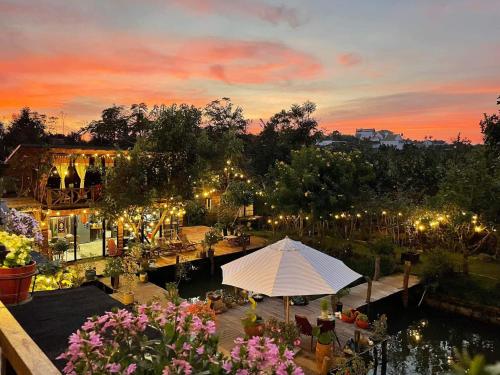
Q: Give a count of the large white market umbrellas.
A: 1